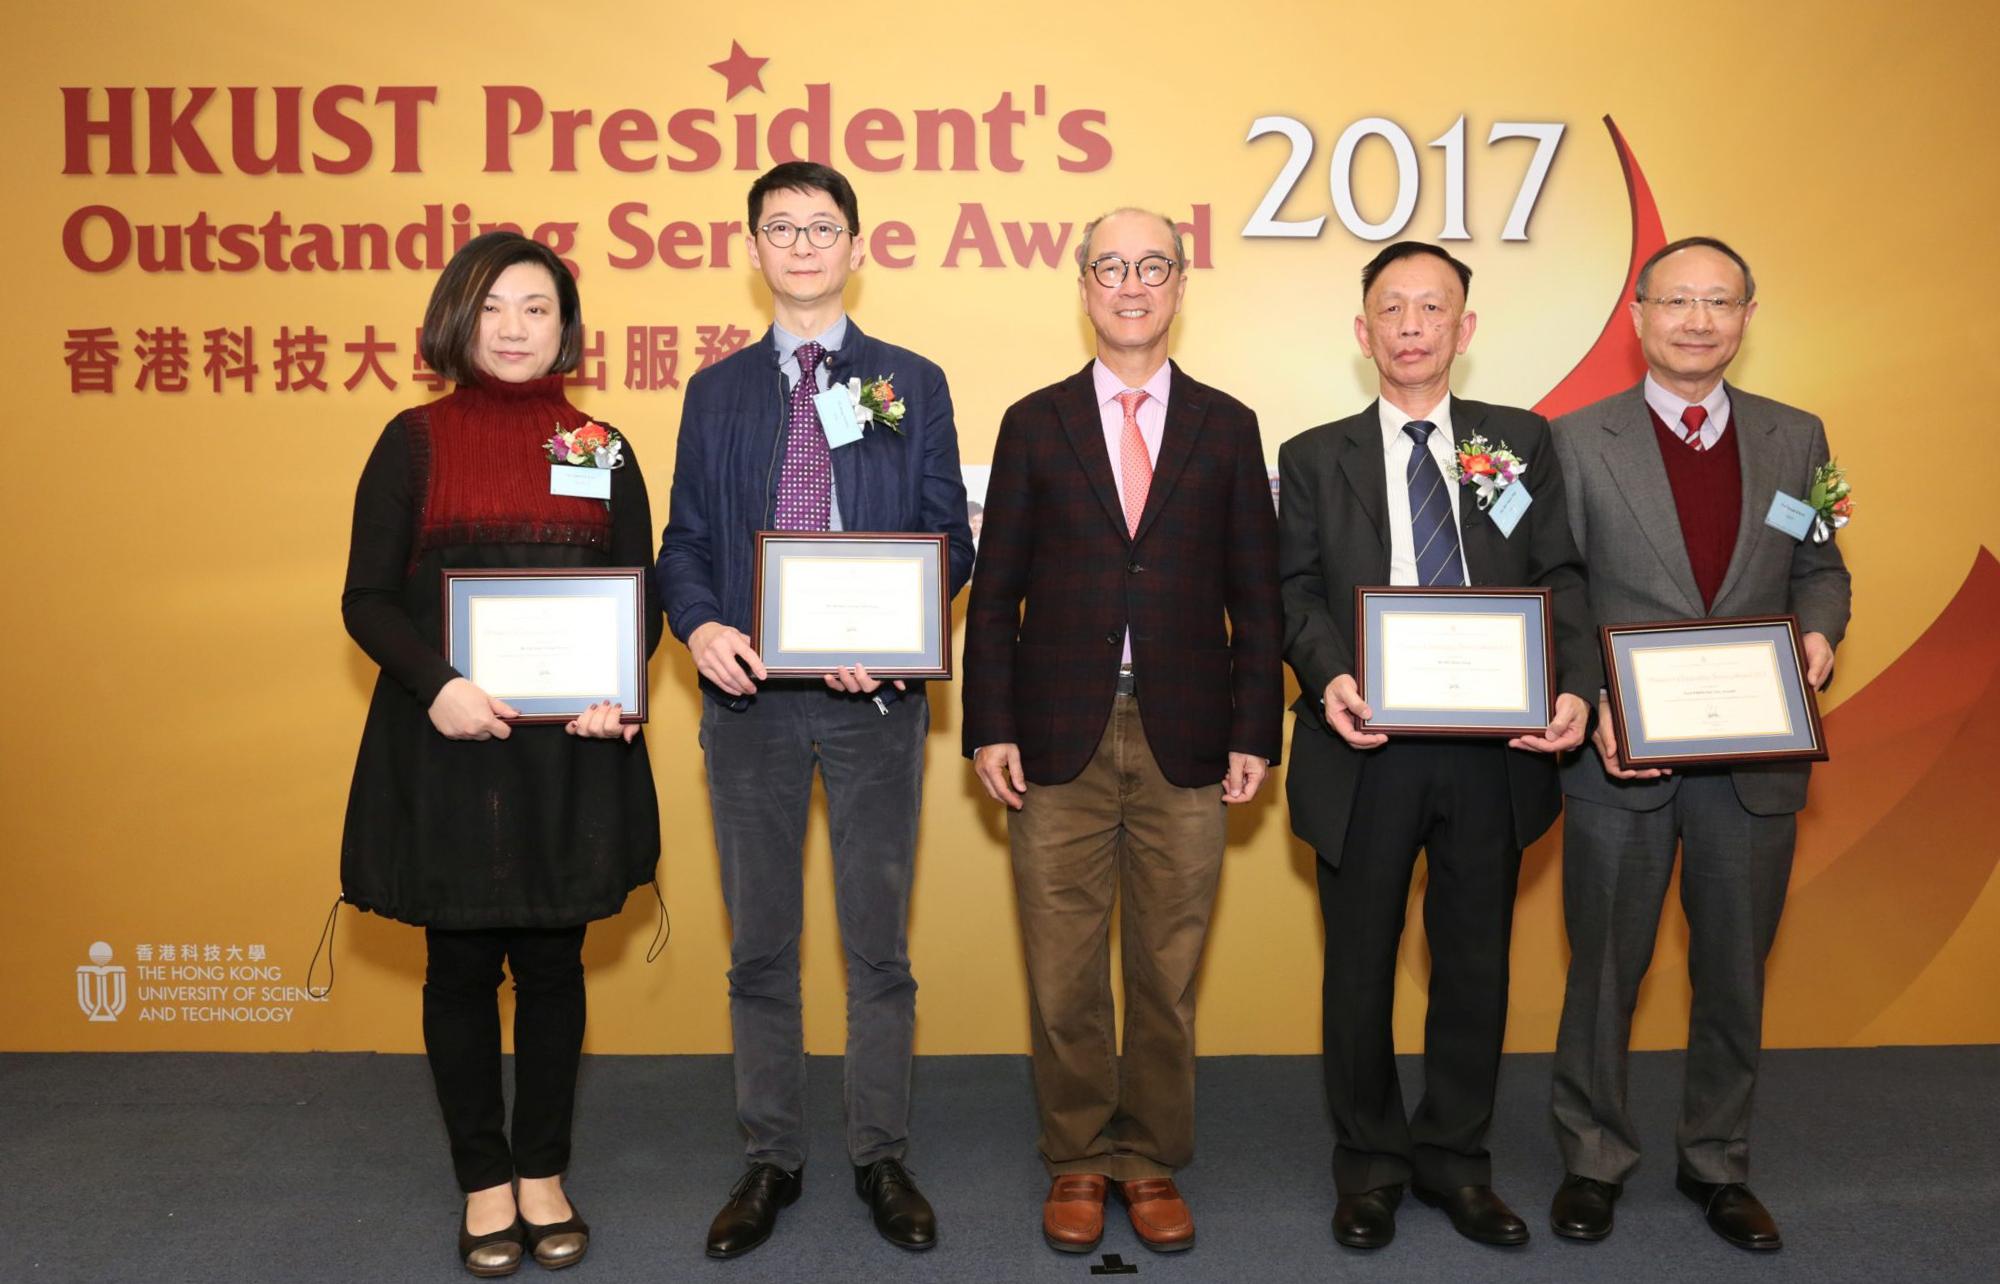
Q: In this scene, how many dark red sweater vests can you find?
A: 1